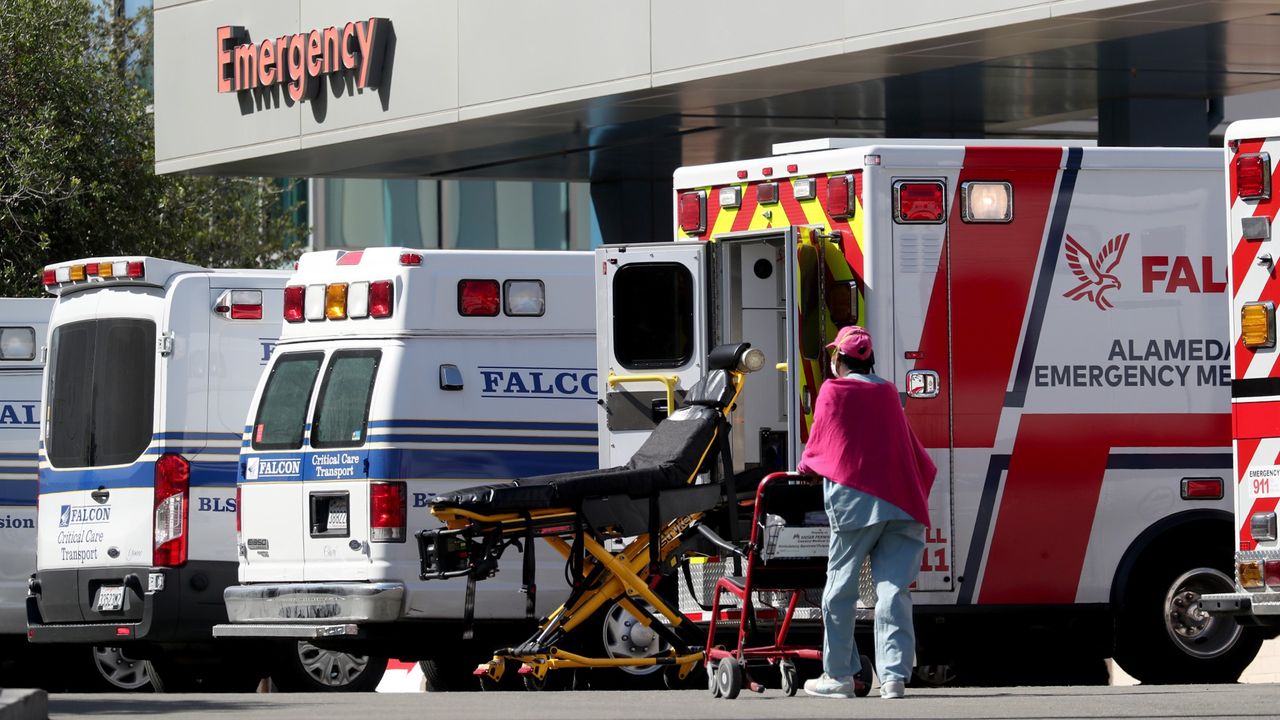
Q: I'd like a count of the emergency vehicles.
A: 5